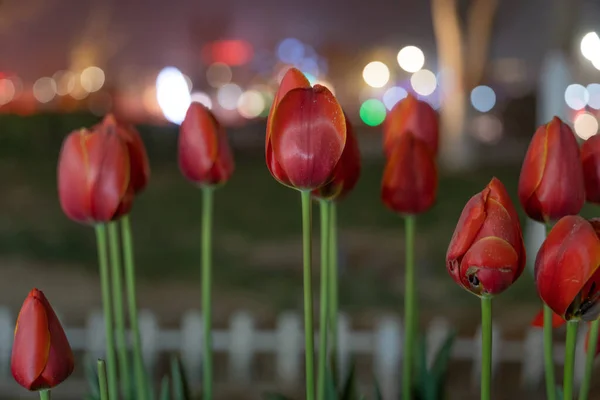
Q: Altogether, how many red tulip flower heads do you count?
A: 12